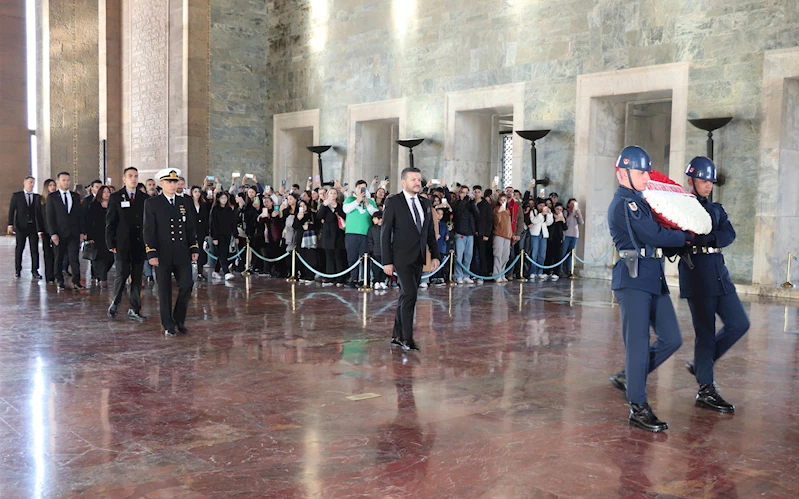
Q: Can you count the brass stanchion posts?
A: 8